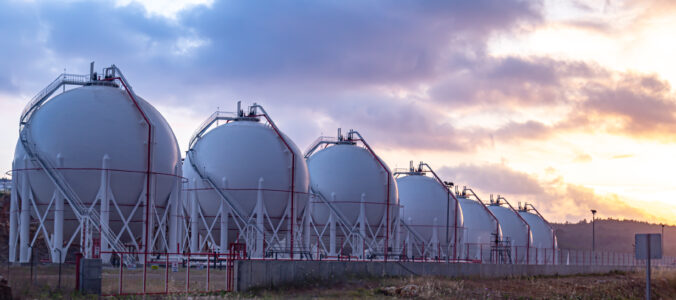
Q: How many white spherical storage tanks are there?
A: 7